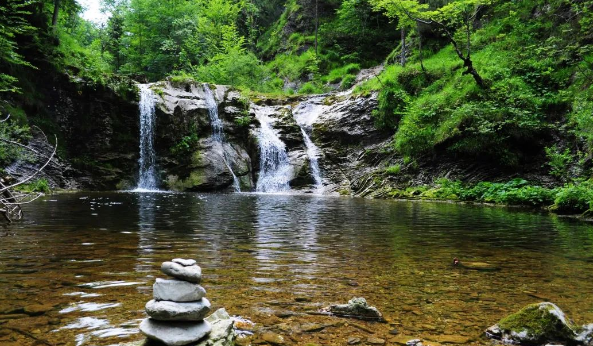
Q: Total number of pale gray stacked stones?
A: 5